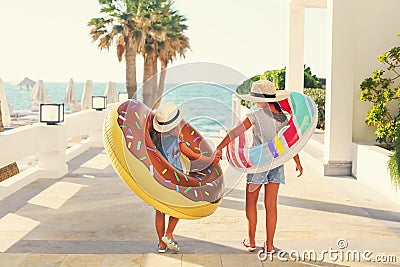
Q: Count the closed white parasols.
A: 5